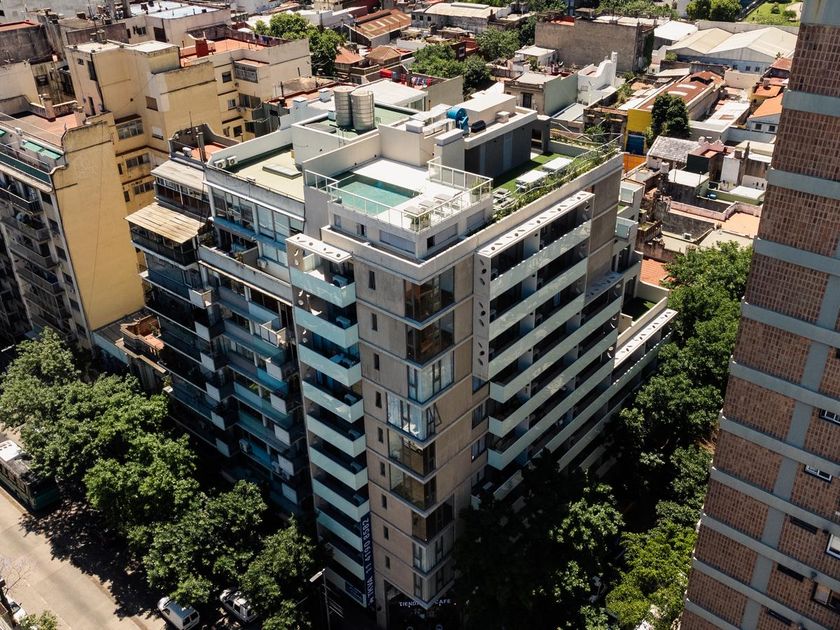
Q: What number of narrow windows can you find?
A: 9